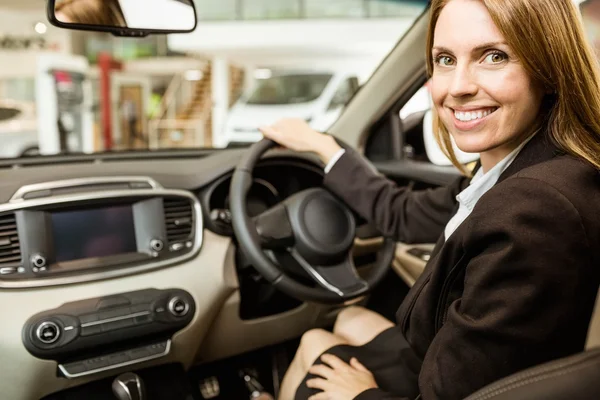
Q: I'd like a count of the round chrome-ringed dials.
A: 4